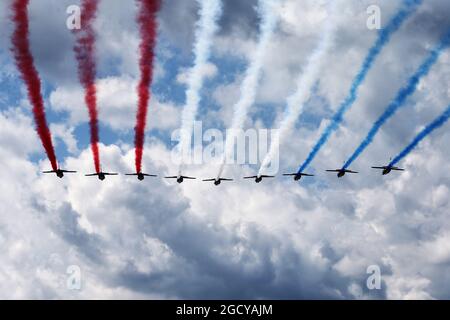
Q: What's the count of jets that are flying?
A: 9